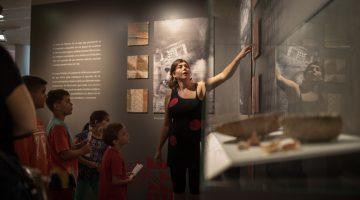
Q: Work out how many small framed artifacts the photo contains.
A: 3